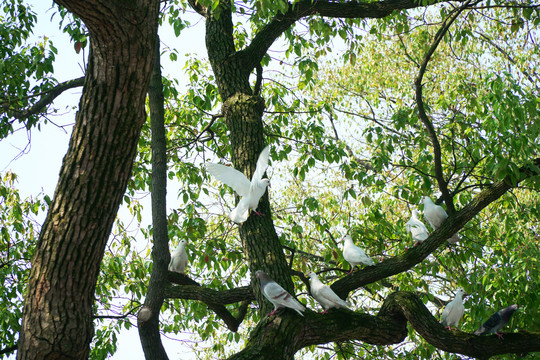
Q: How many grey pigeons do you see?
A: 2